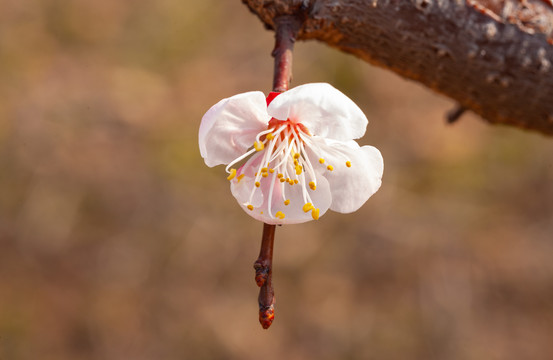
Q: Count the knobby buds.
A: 2